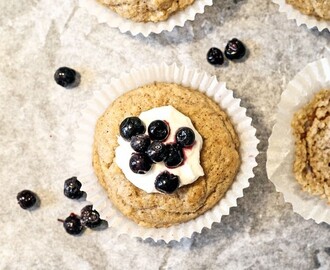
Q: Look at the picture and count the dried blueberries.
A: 15